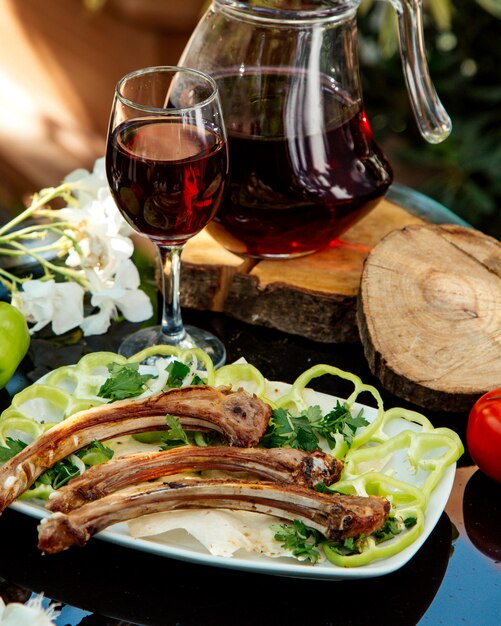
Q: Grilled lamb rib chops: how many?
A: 3